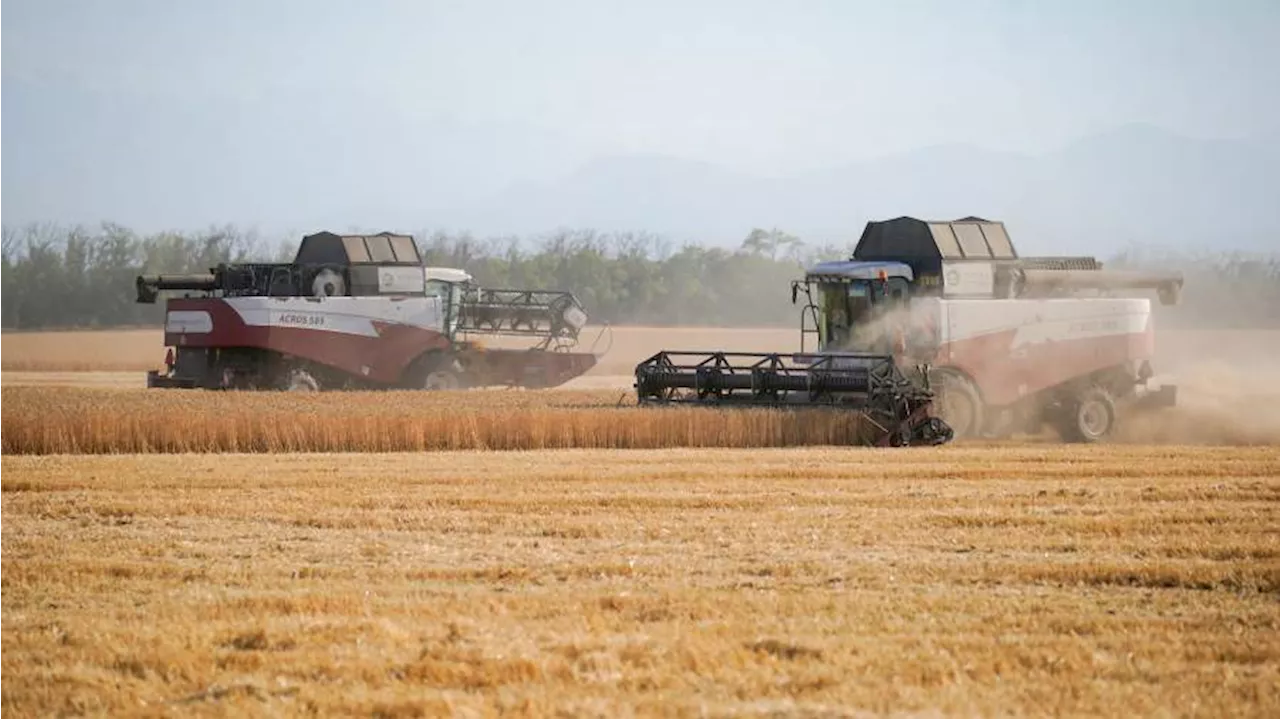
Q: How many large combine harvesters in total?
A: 2